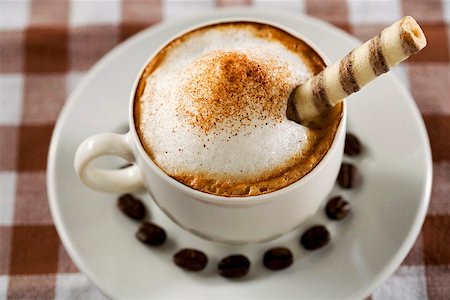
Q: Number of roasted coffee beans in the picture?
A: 9